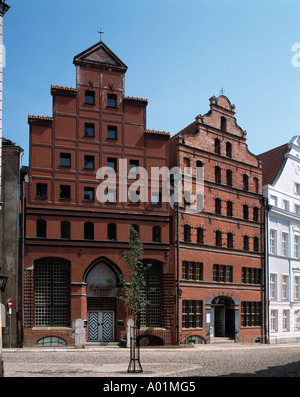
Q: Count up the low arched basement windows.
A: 3